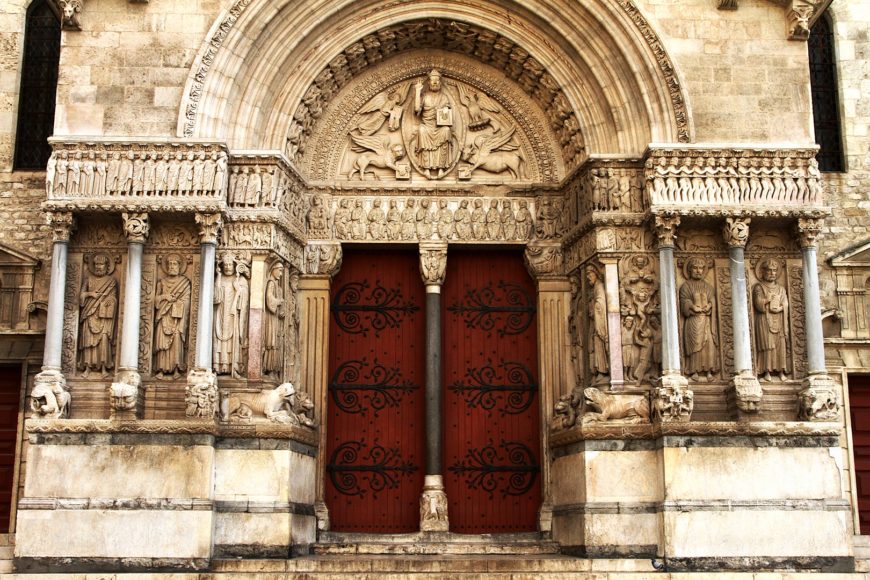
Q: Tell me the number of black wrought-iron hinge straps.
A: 6